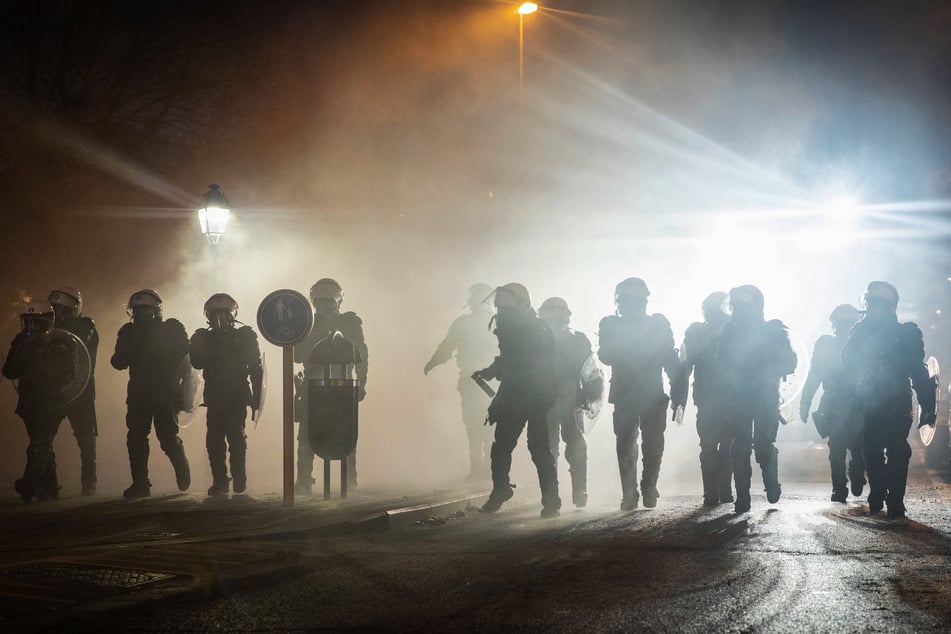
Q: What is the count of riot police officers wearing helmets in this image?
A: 13